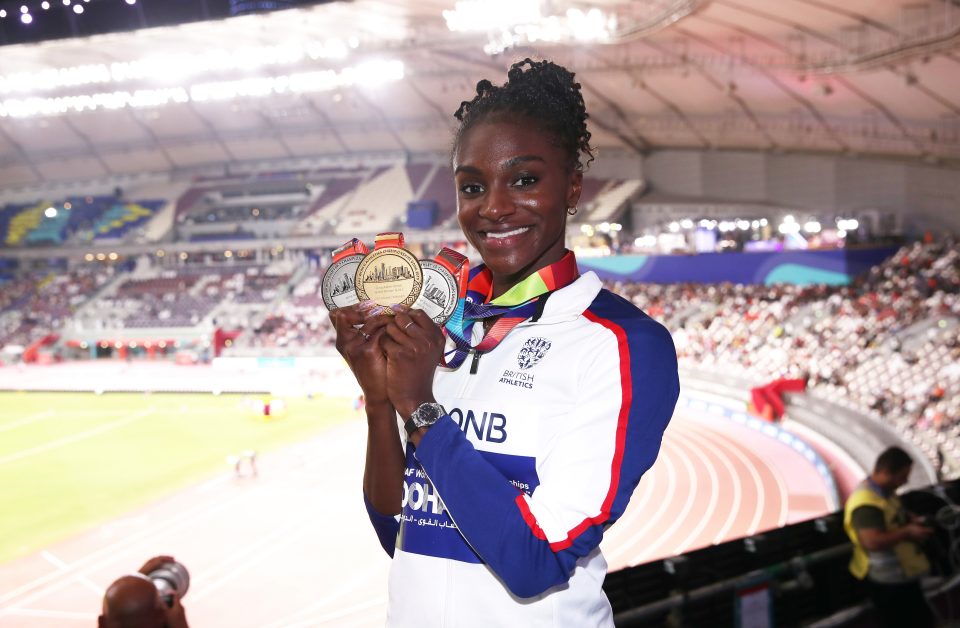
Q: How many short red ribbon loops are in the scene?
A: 3